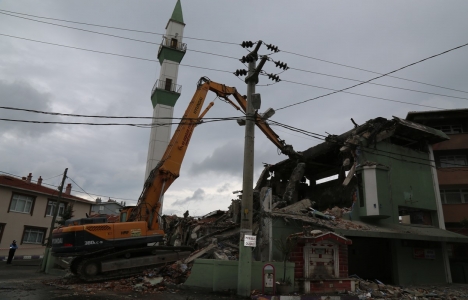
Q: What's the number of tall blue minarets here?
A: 0